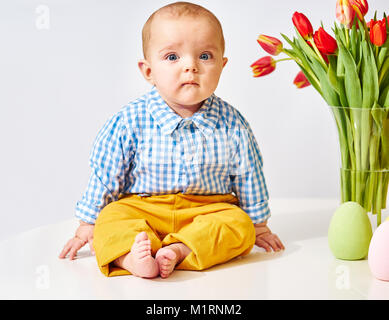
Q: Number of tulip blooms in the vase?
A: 8